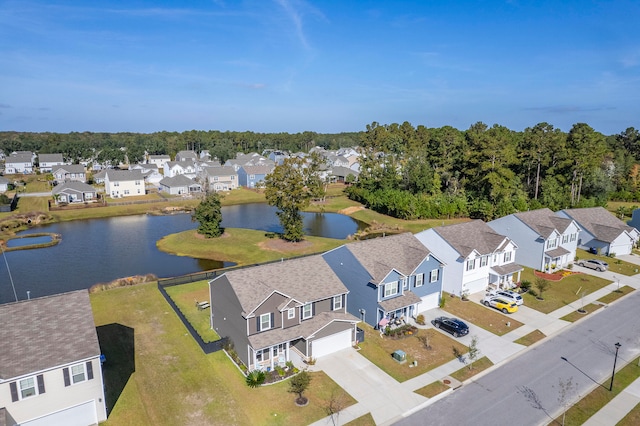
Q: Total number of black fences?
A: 1